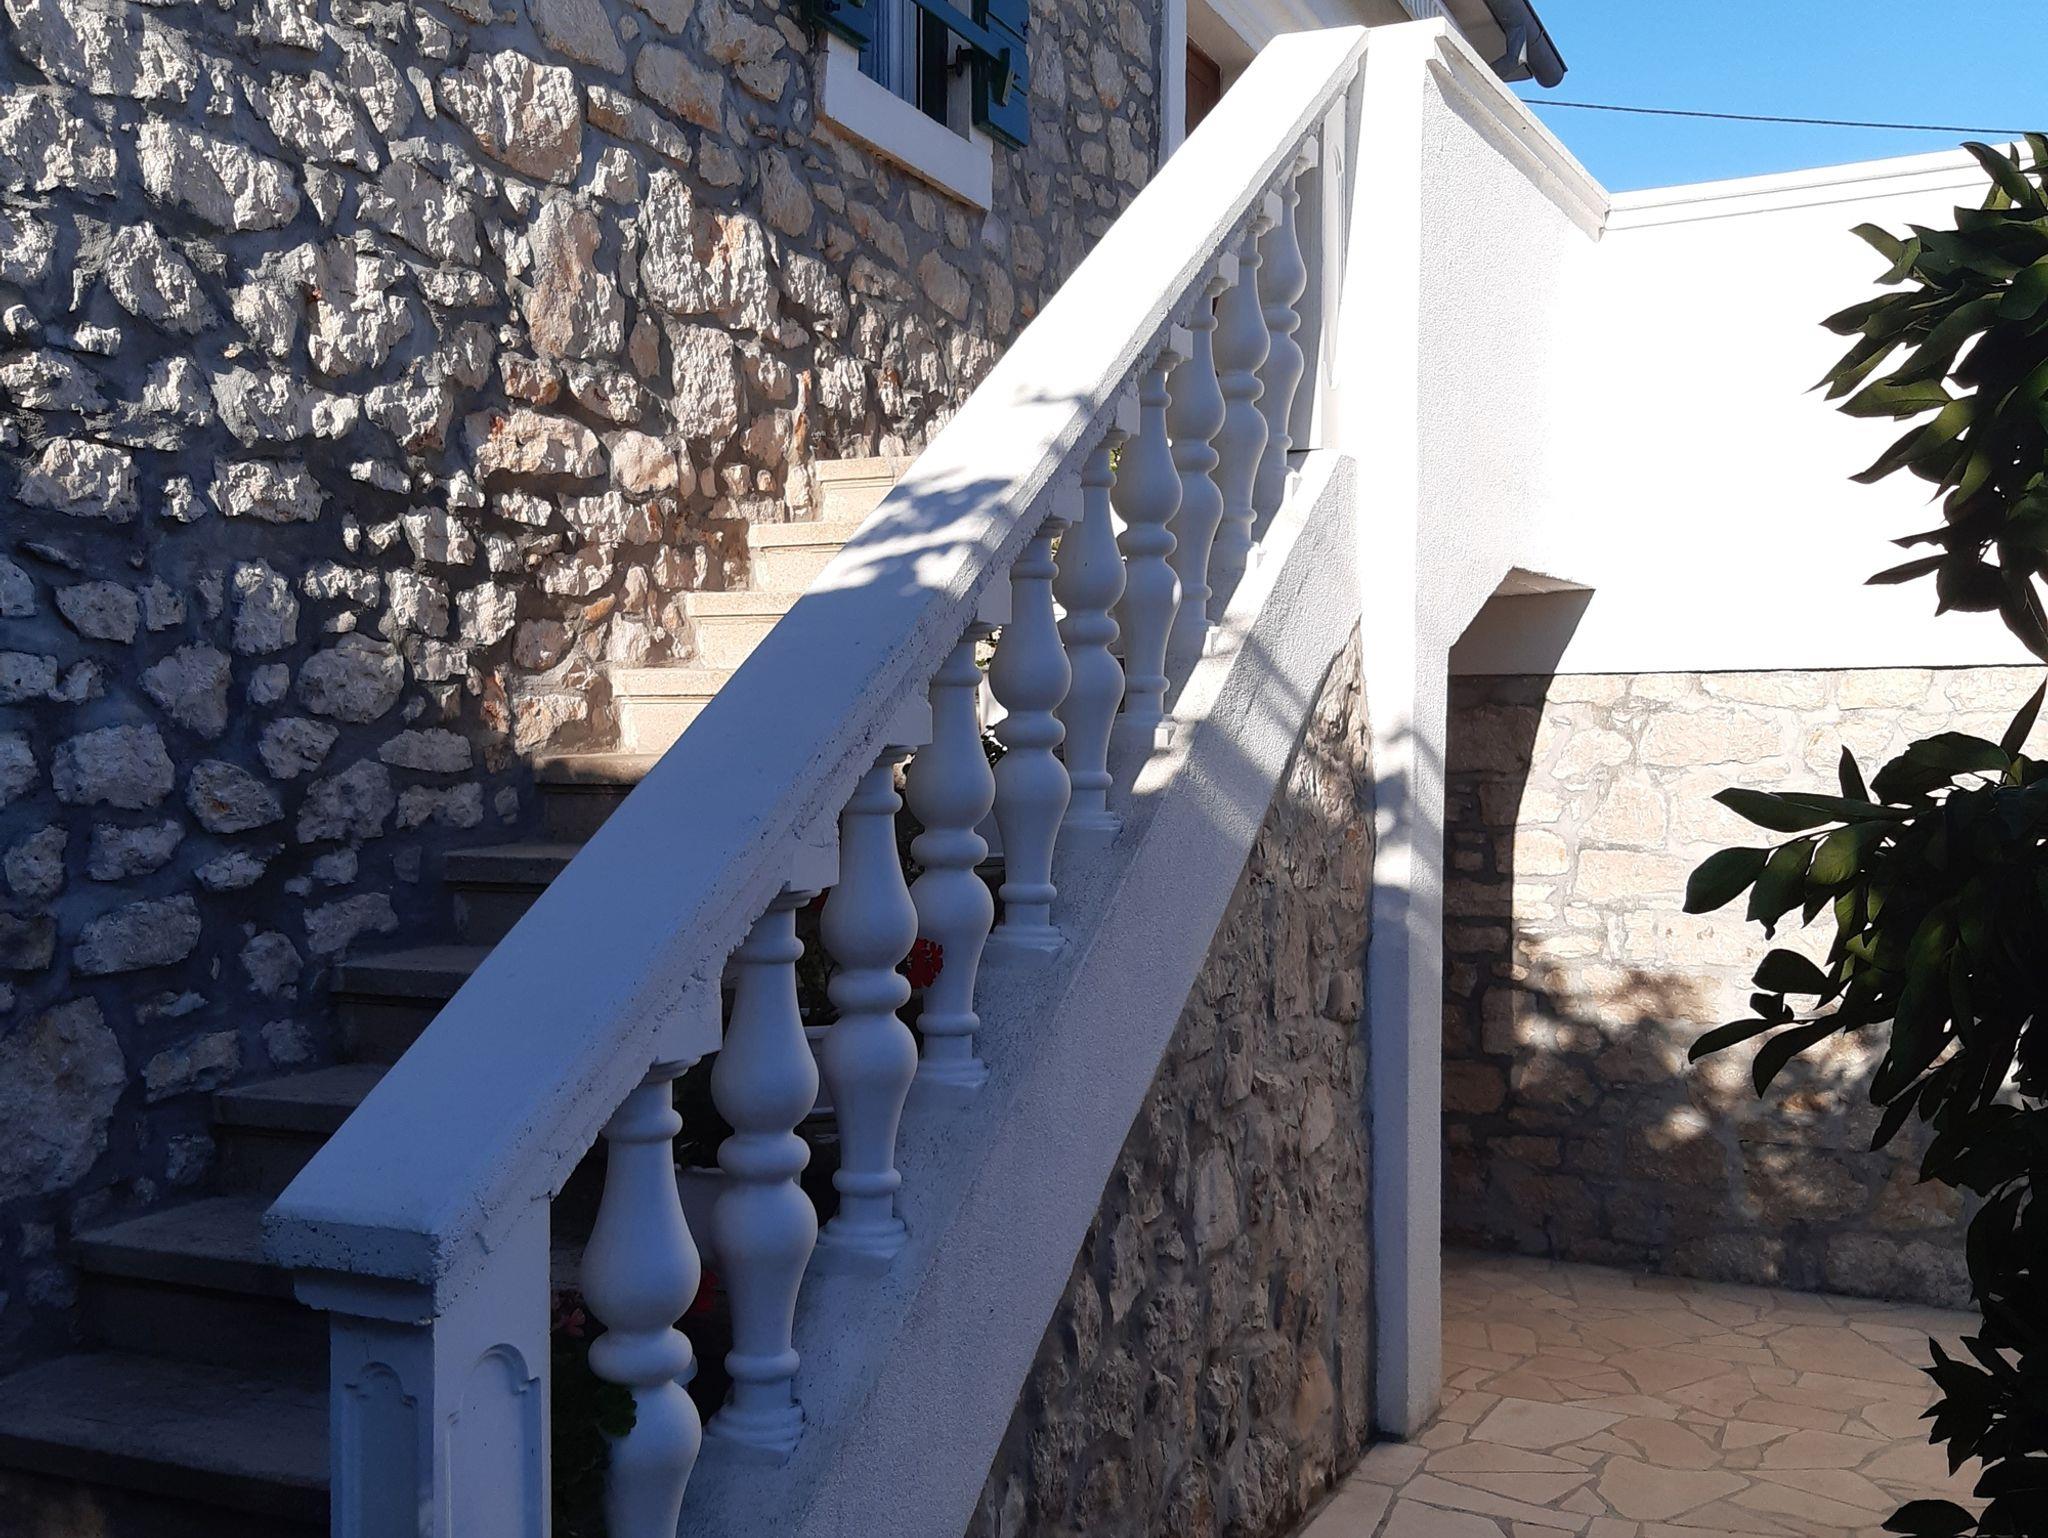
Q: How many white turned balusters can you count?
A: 10